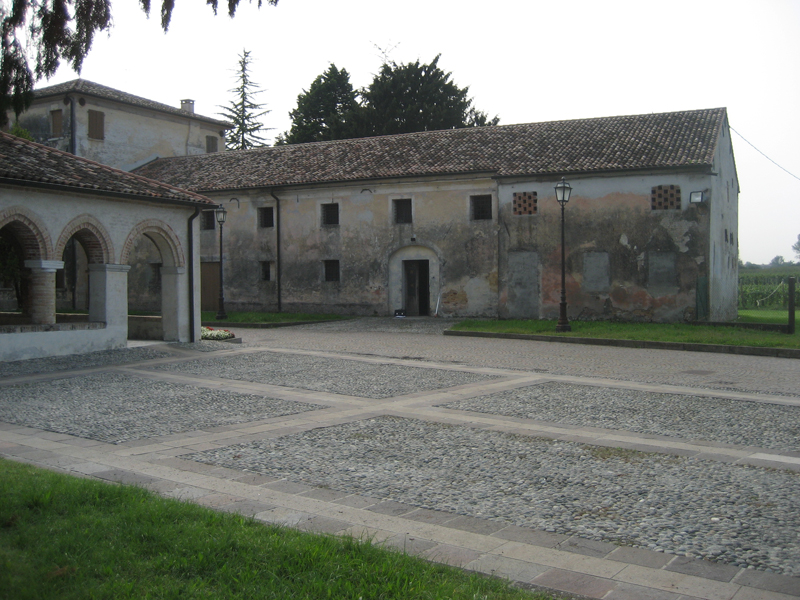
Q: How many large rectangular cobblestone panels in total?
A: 4